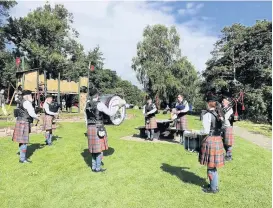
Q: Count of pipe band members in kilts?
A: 7